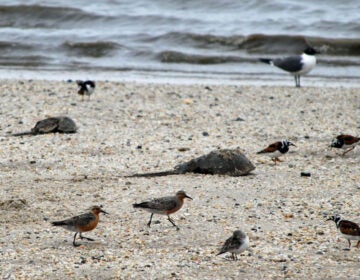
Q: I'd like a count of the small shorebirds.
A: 7